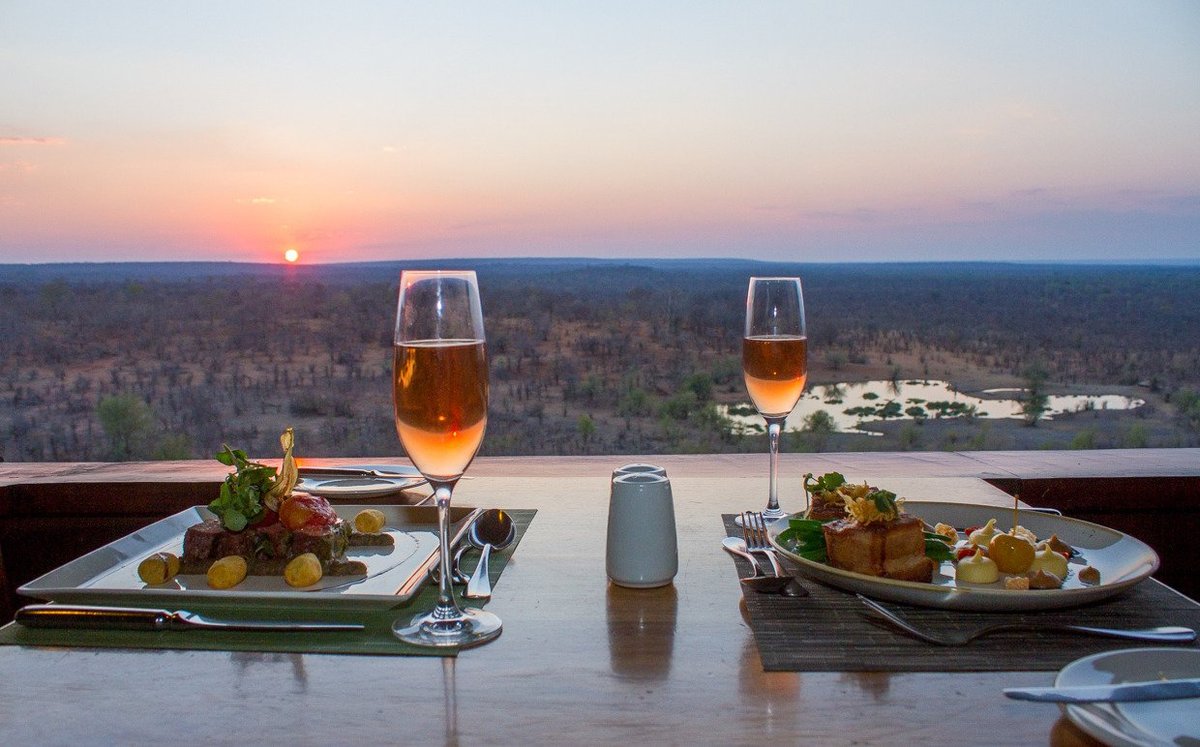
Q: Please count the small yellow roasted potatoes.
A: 4